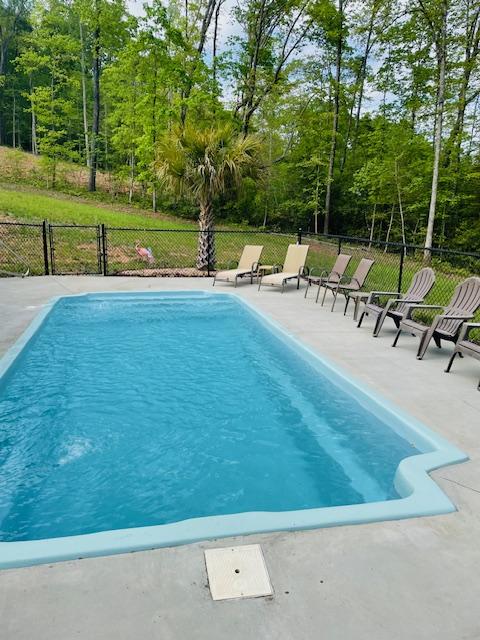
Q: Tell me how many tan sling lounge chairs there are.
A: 2